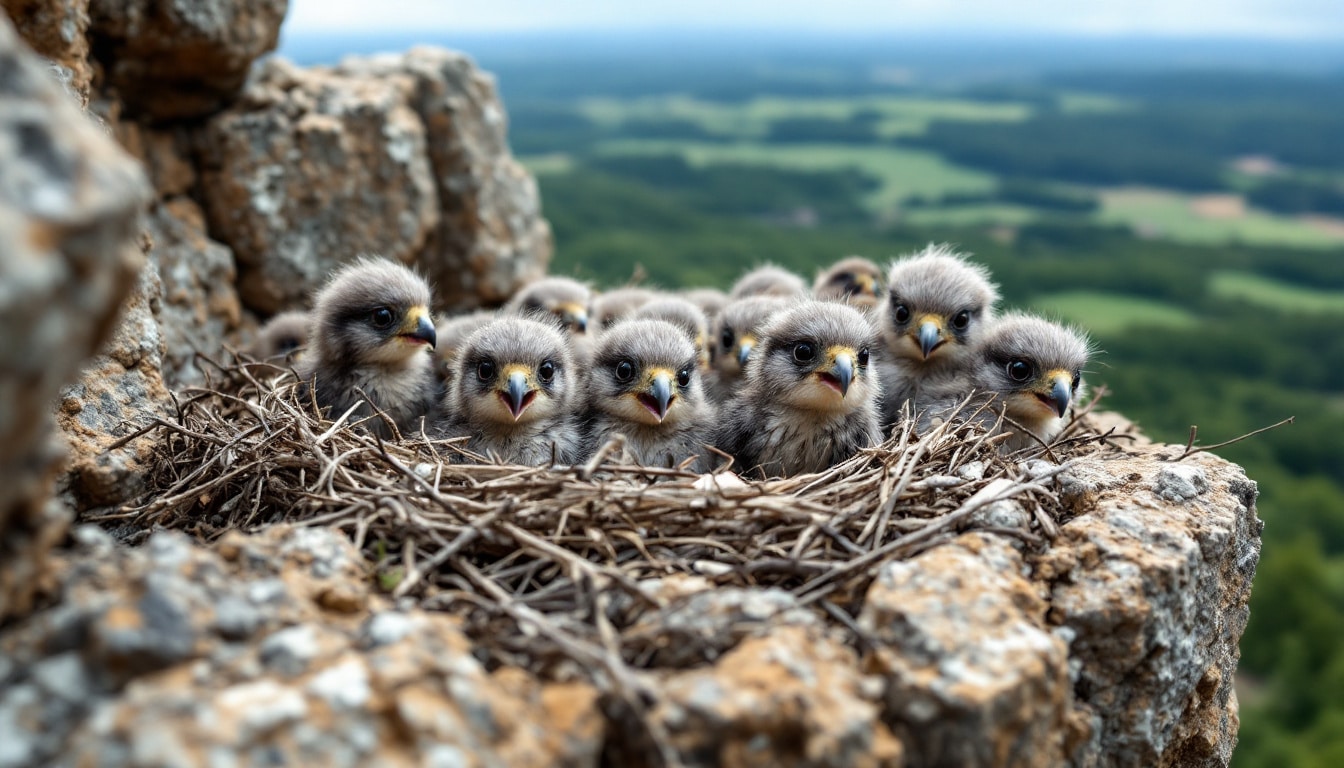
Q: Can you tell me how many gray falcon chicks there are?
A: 15